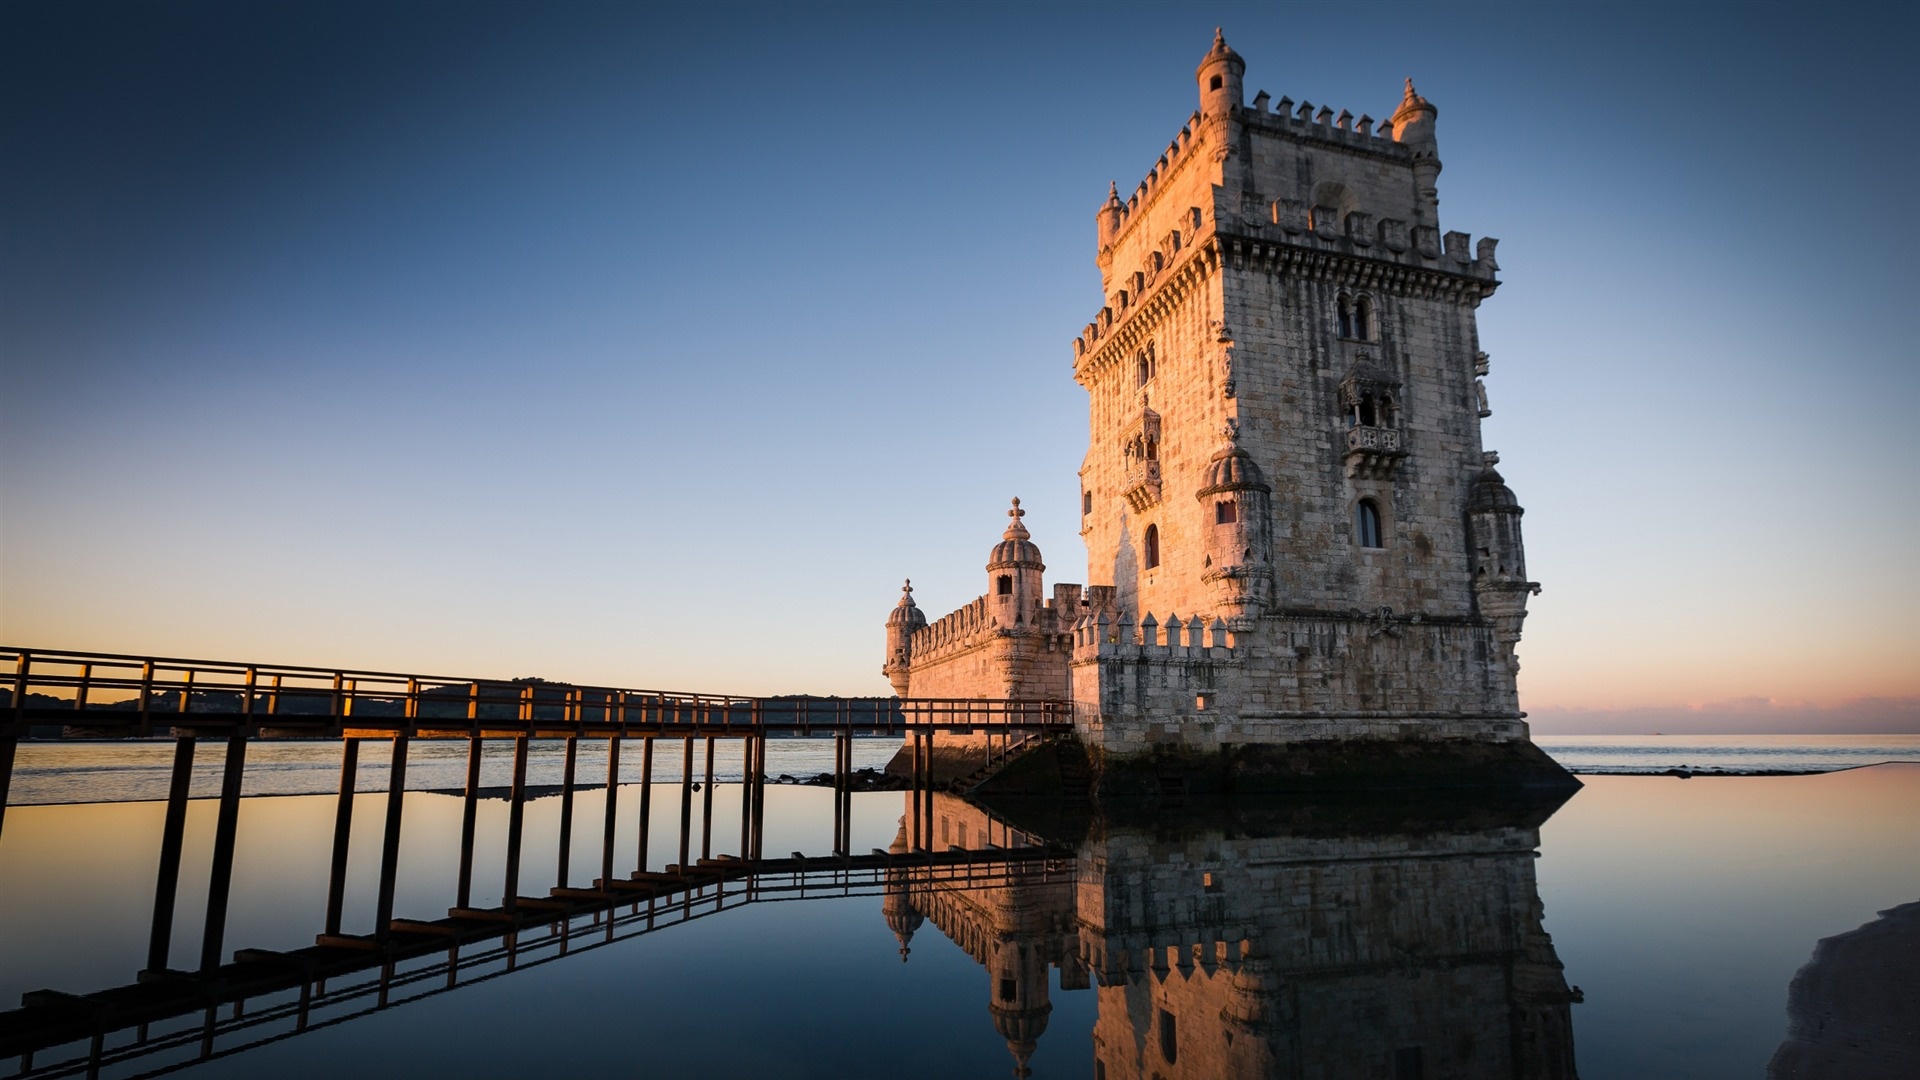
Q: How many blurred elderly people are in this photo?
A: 0